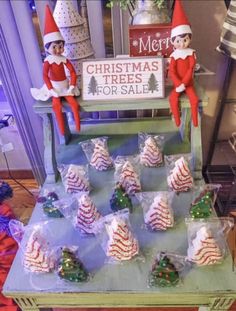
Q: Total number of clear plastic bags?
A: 15